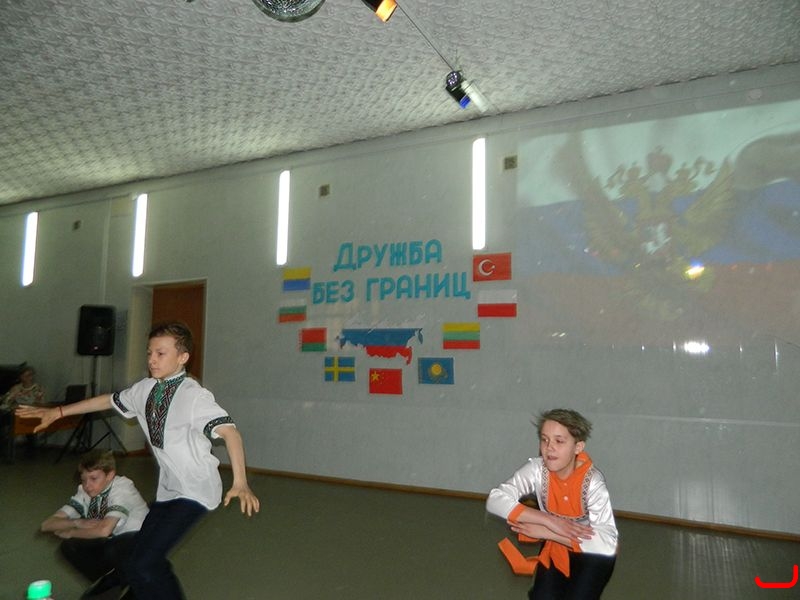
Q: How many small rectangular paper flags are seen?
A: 9